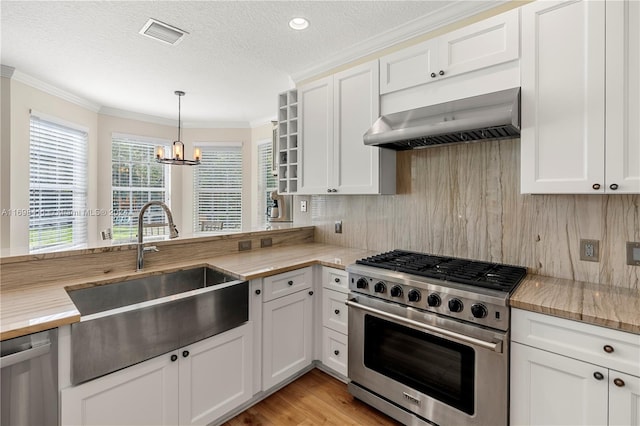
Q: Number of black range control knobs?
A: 7